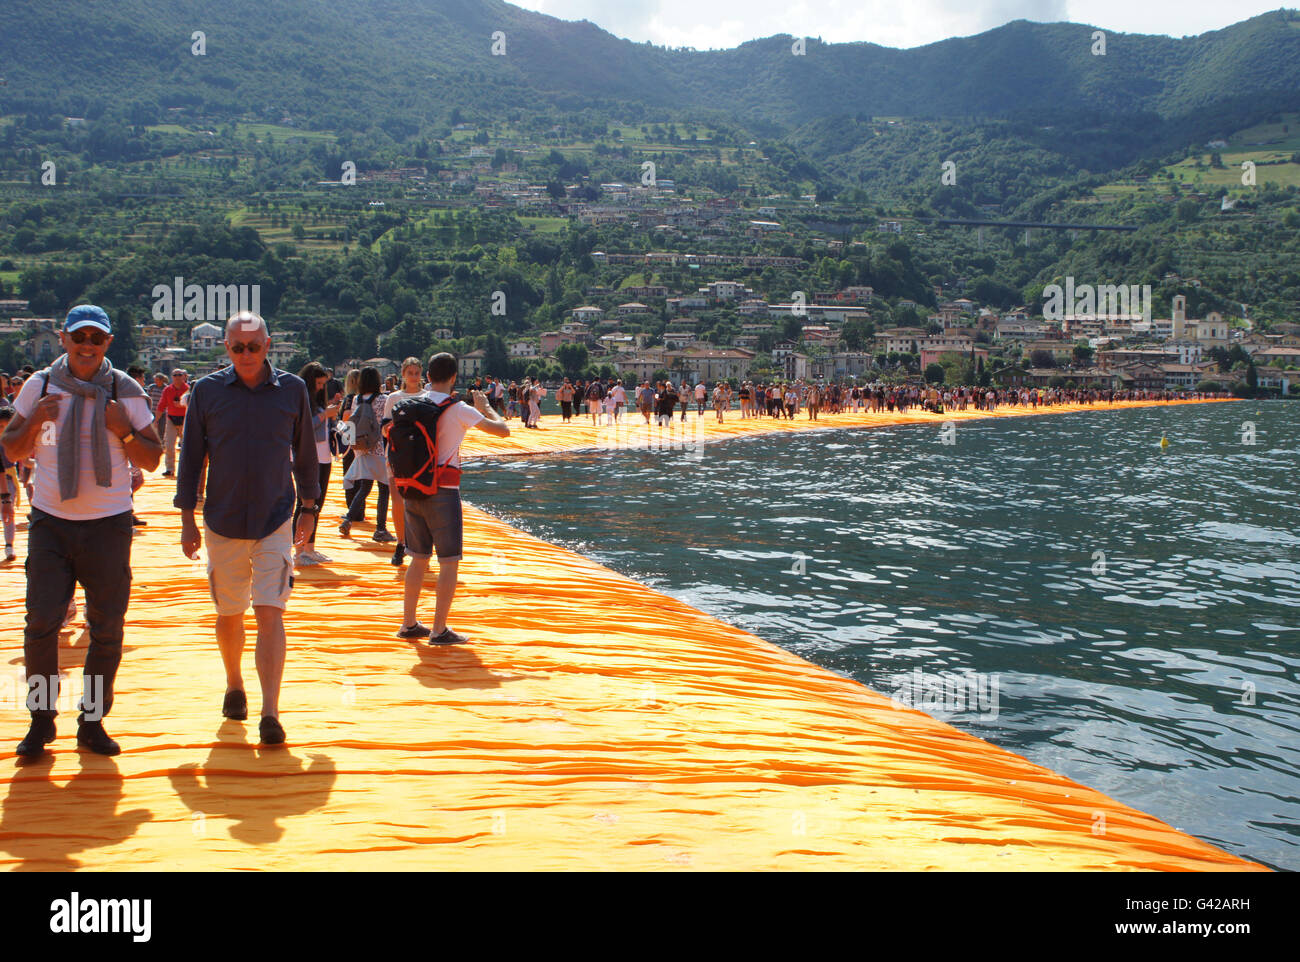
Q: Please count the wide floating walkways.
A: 1